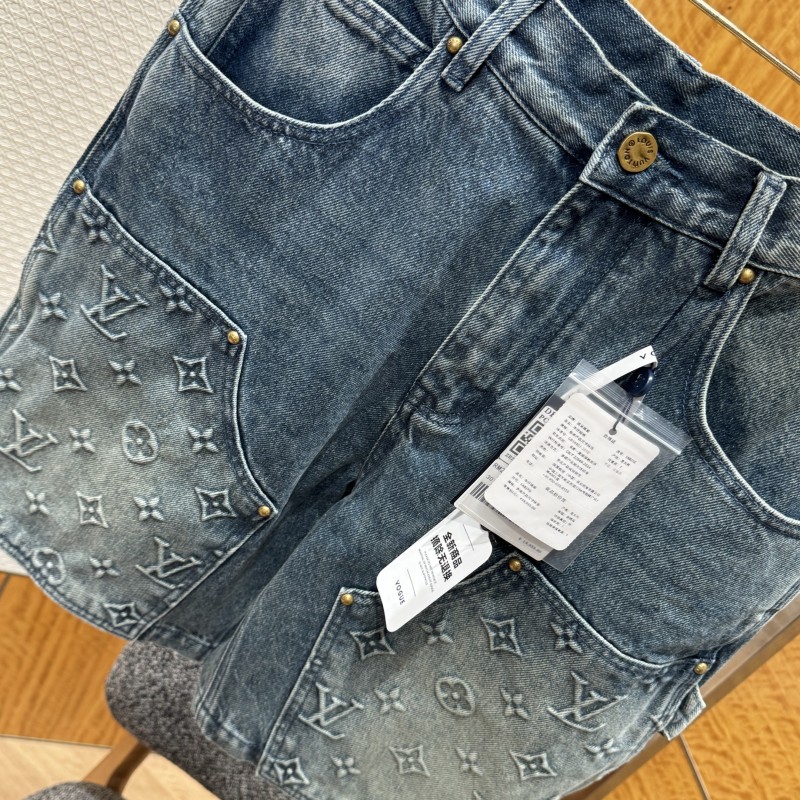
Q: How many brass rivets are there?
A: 9